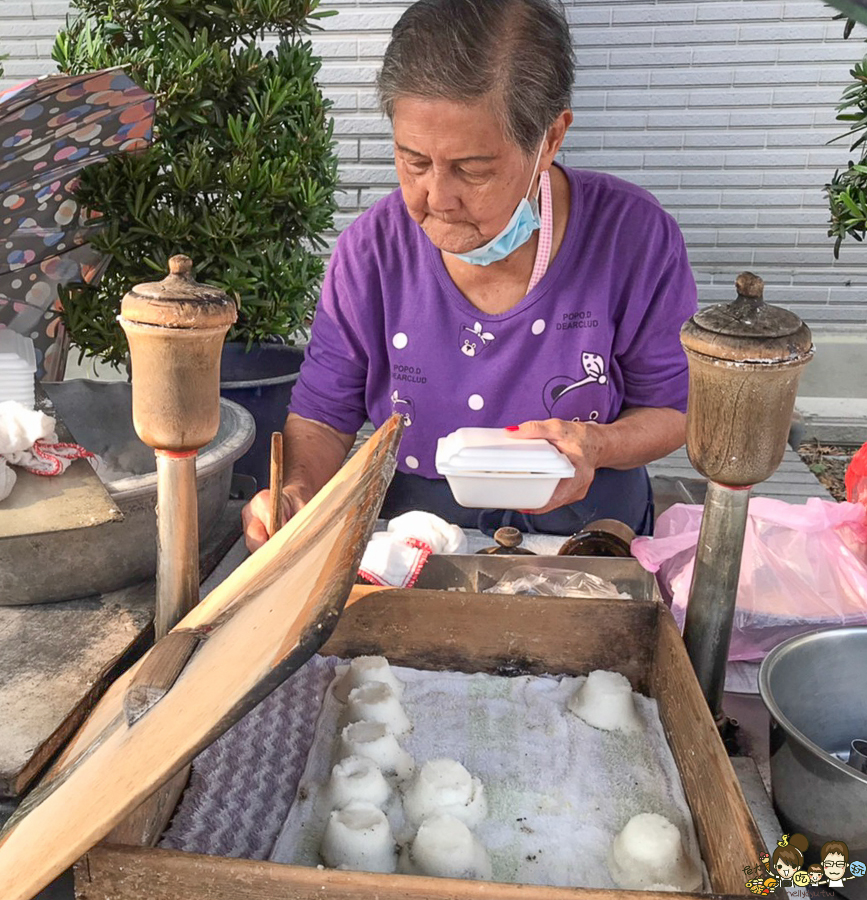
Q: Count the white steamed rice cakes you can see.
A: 9